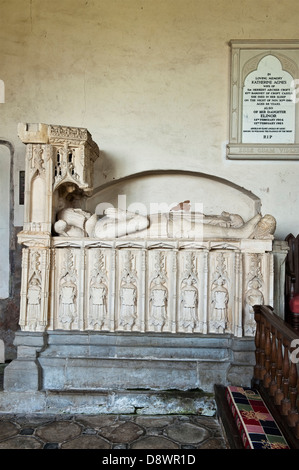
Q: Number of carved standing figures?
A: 8